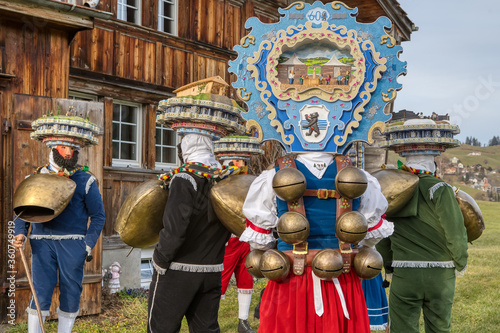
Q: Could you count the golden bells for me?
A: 13